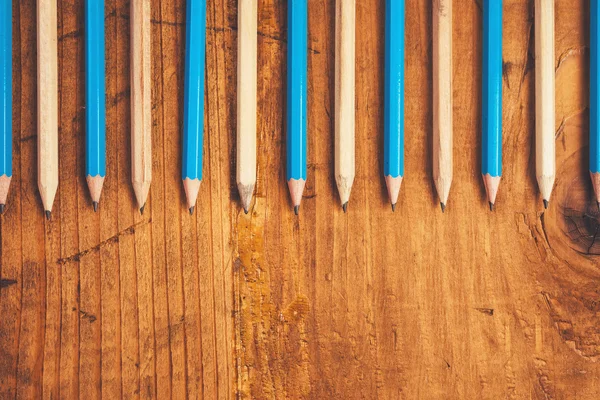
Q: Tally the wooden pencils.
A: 6